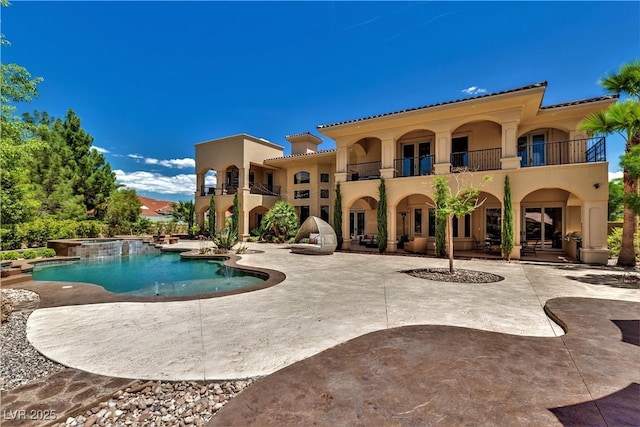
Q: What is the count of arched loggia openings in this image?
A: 13